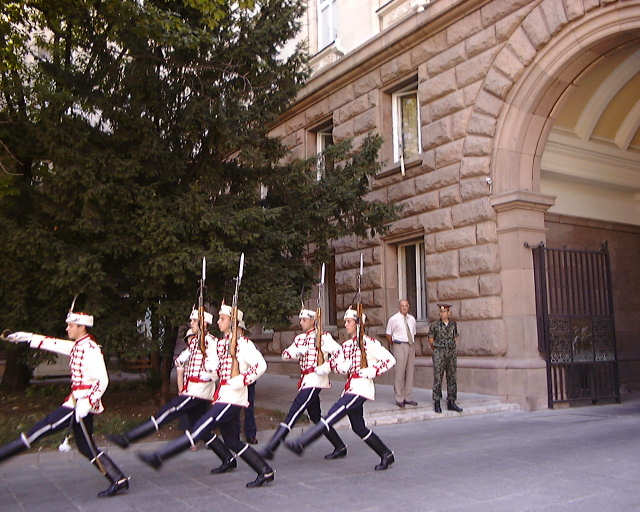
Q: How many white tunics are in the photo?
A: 5